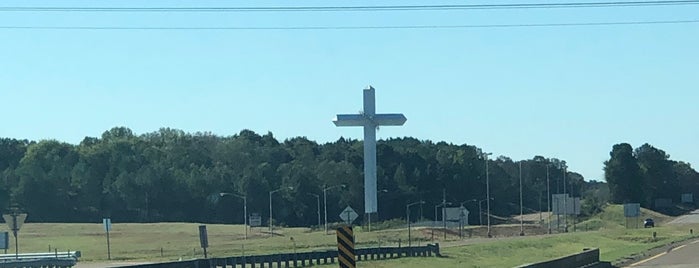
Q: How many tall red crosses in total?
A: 0